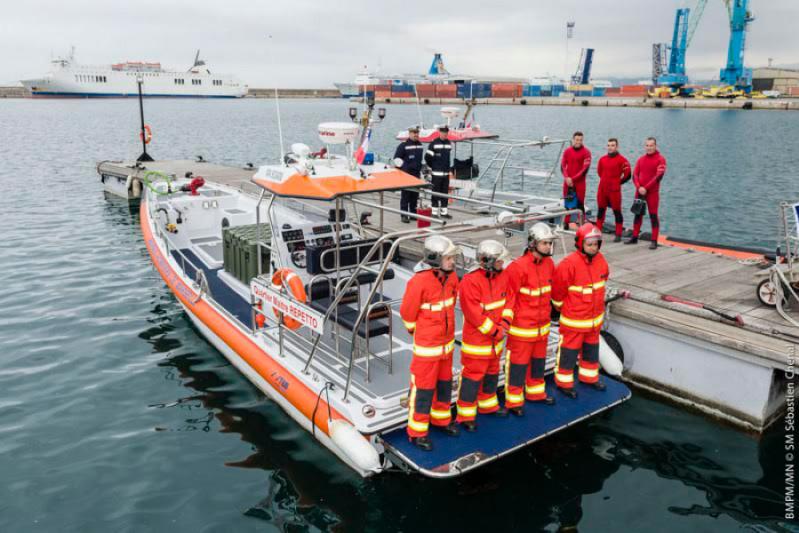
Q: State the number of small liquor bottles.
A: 0